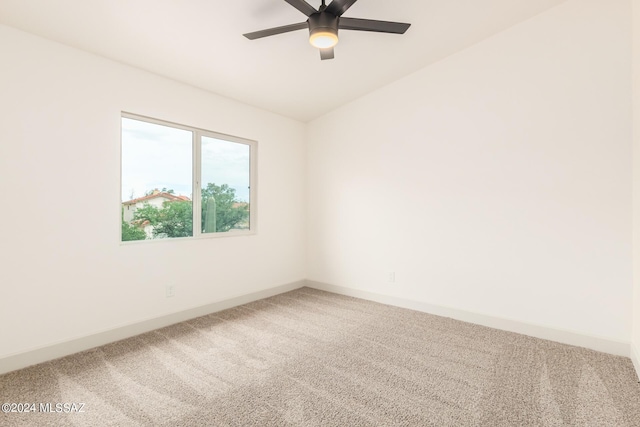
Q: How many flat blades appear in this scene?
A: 5